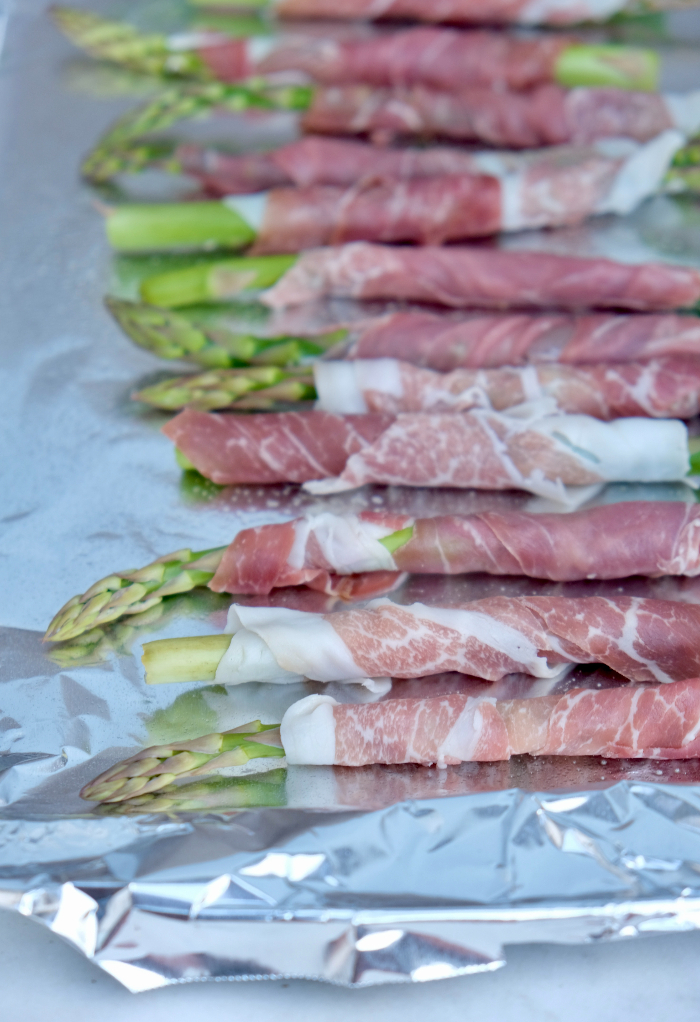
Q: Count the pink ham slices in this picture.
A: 12